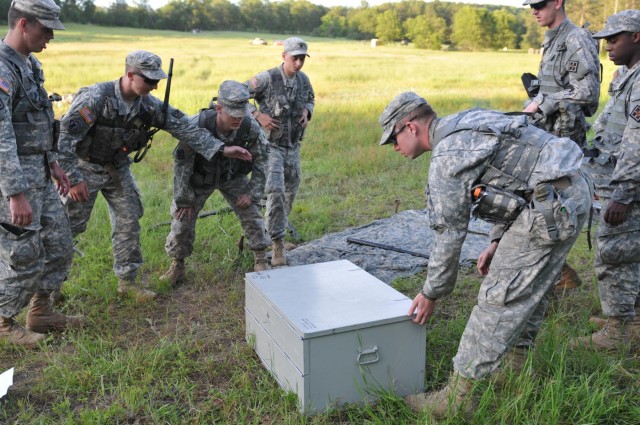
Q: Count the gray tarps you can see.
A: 1